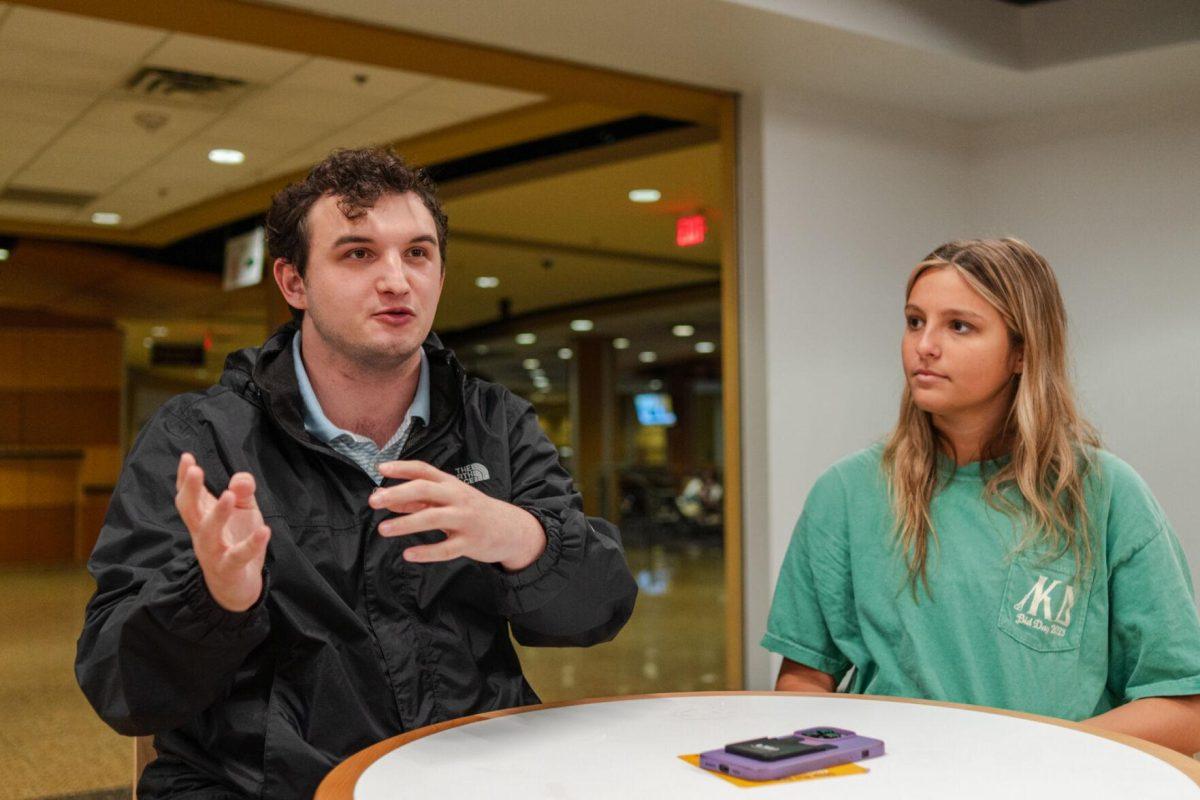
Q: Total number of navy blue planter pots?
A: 0